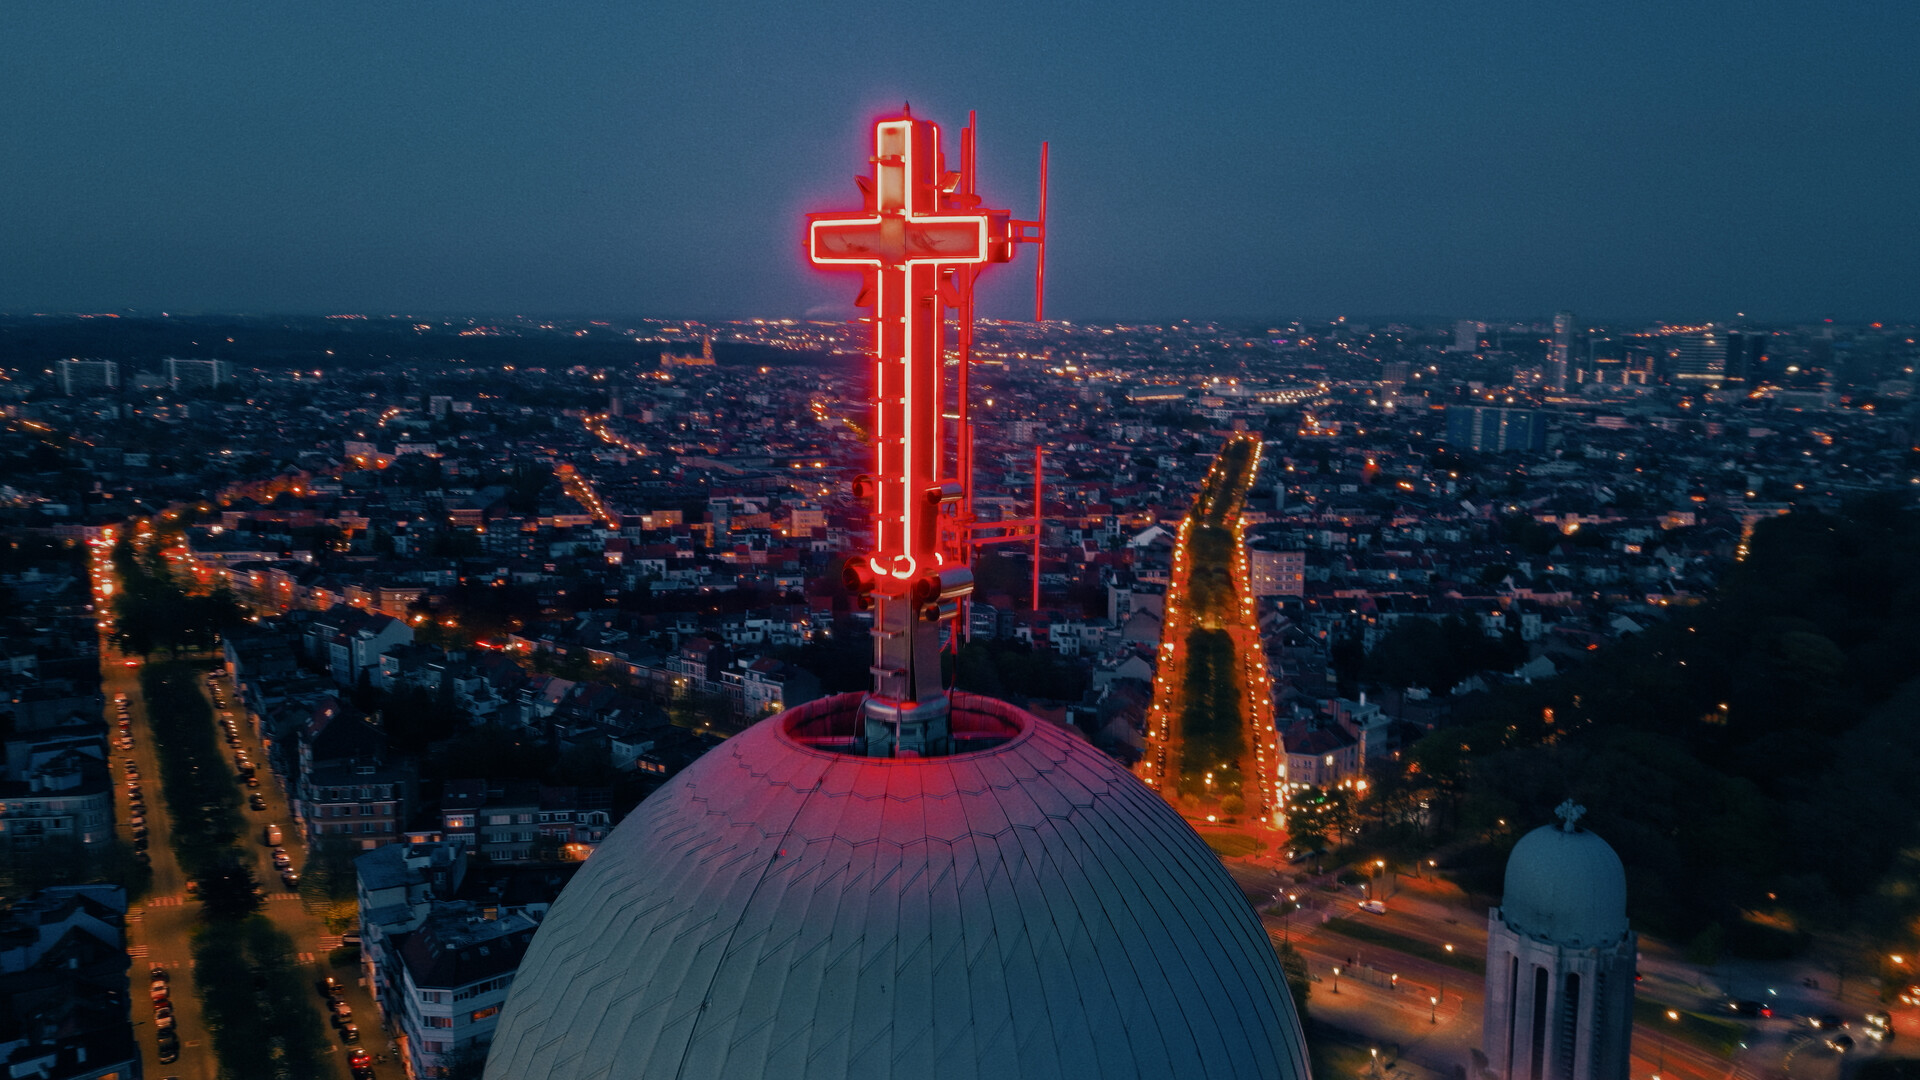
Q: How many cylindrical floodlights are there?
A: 6